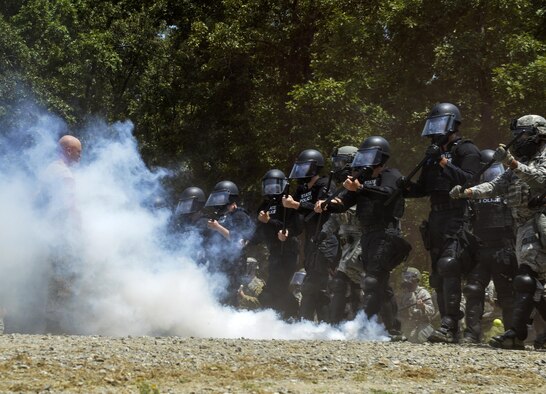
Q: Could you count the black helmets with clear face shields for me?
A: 7